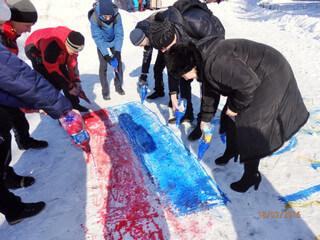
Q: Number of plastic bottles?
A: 6